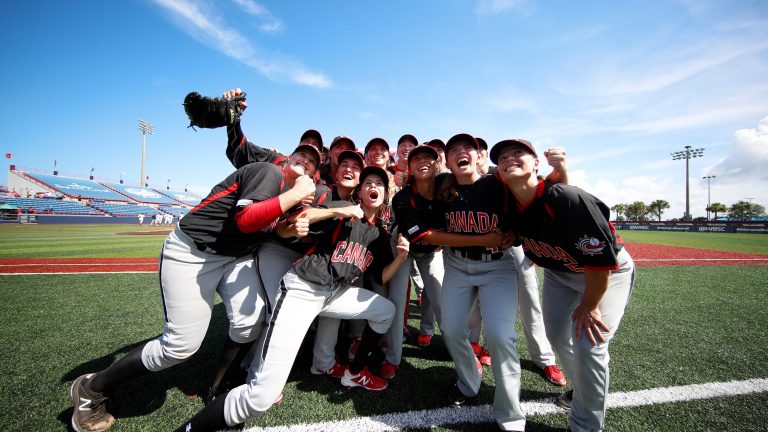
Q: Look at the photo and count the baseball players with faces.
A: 12